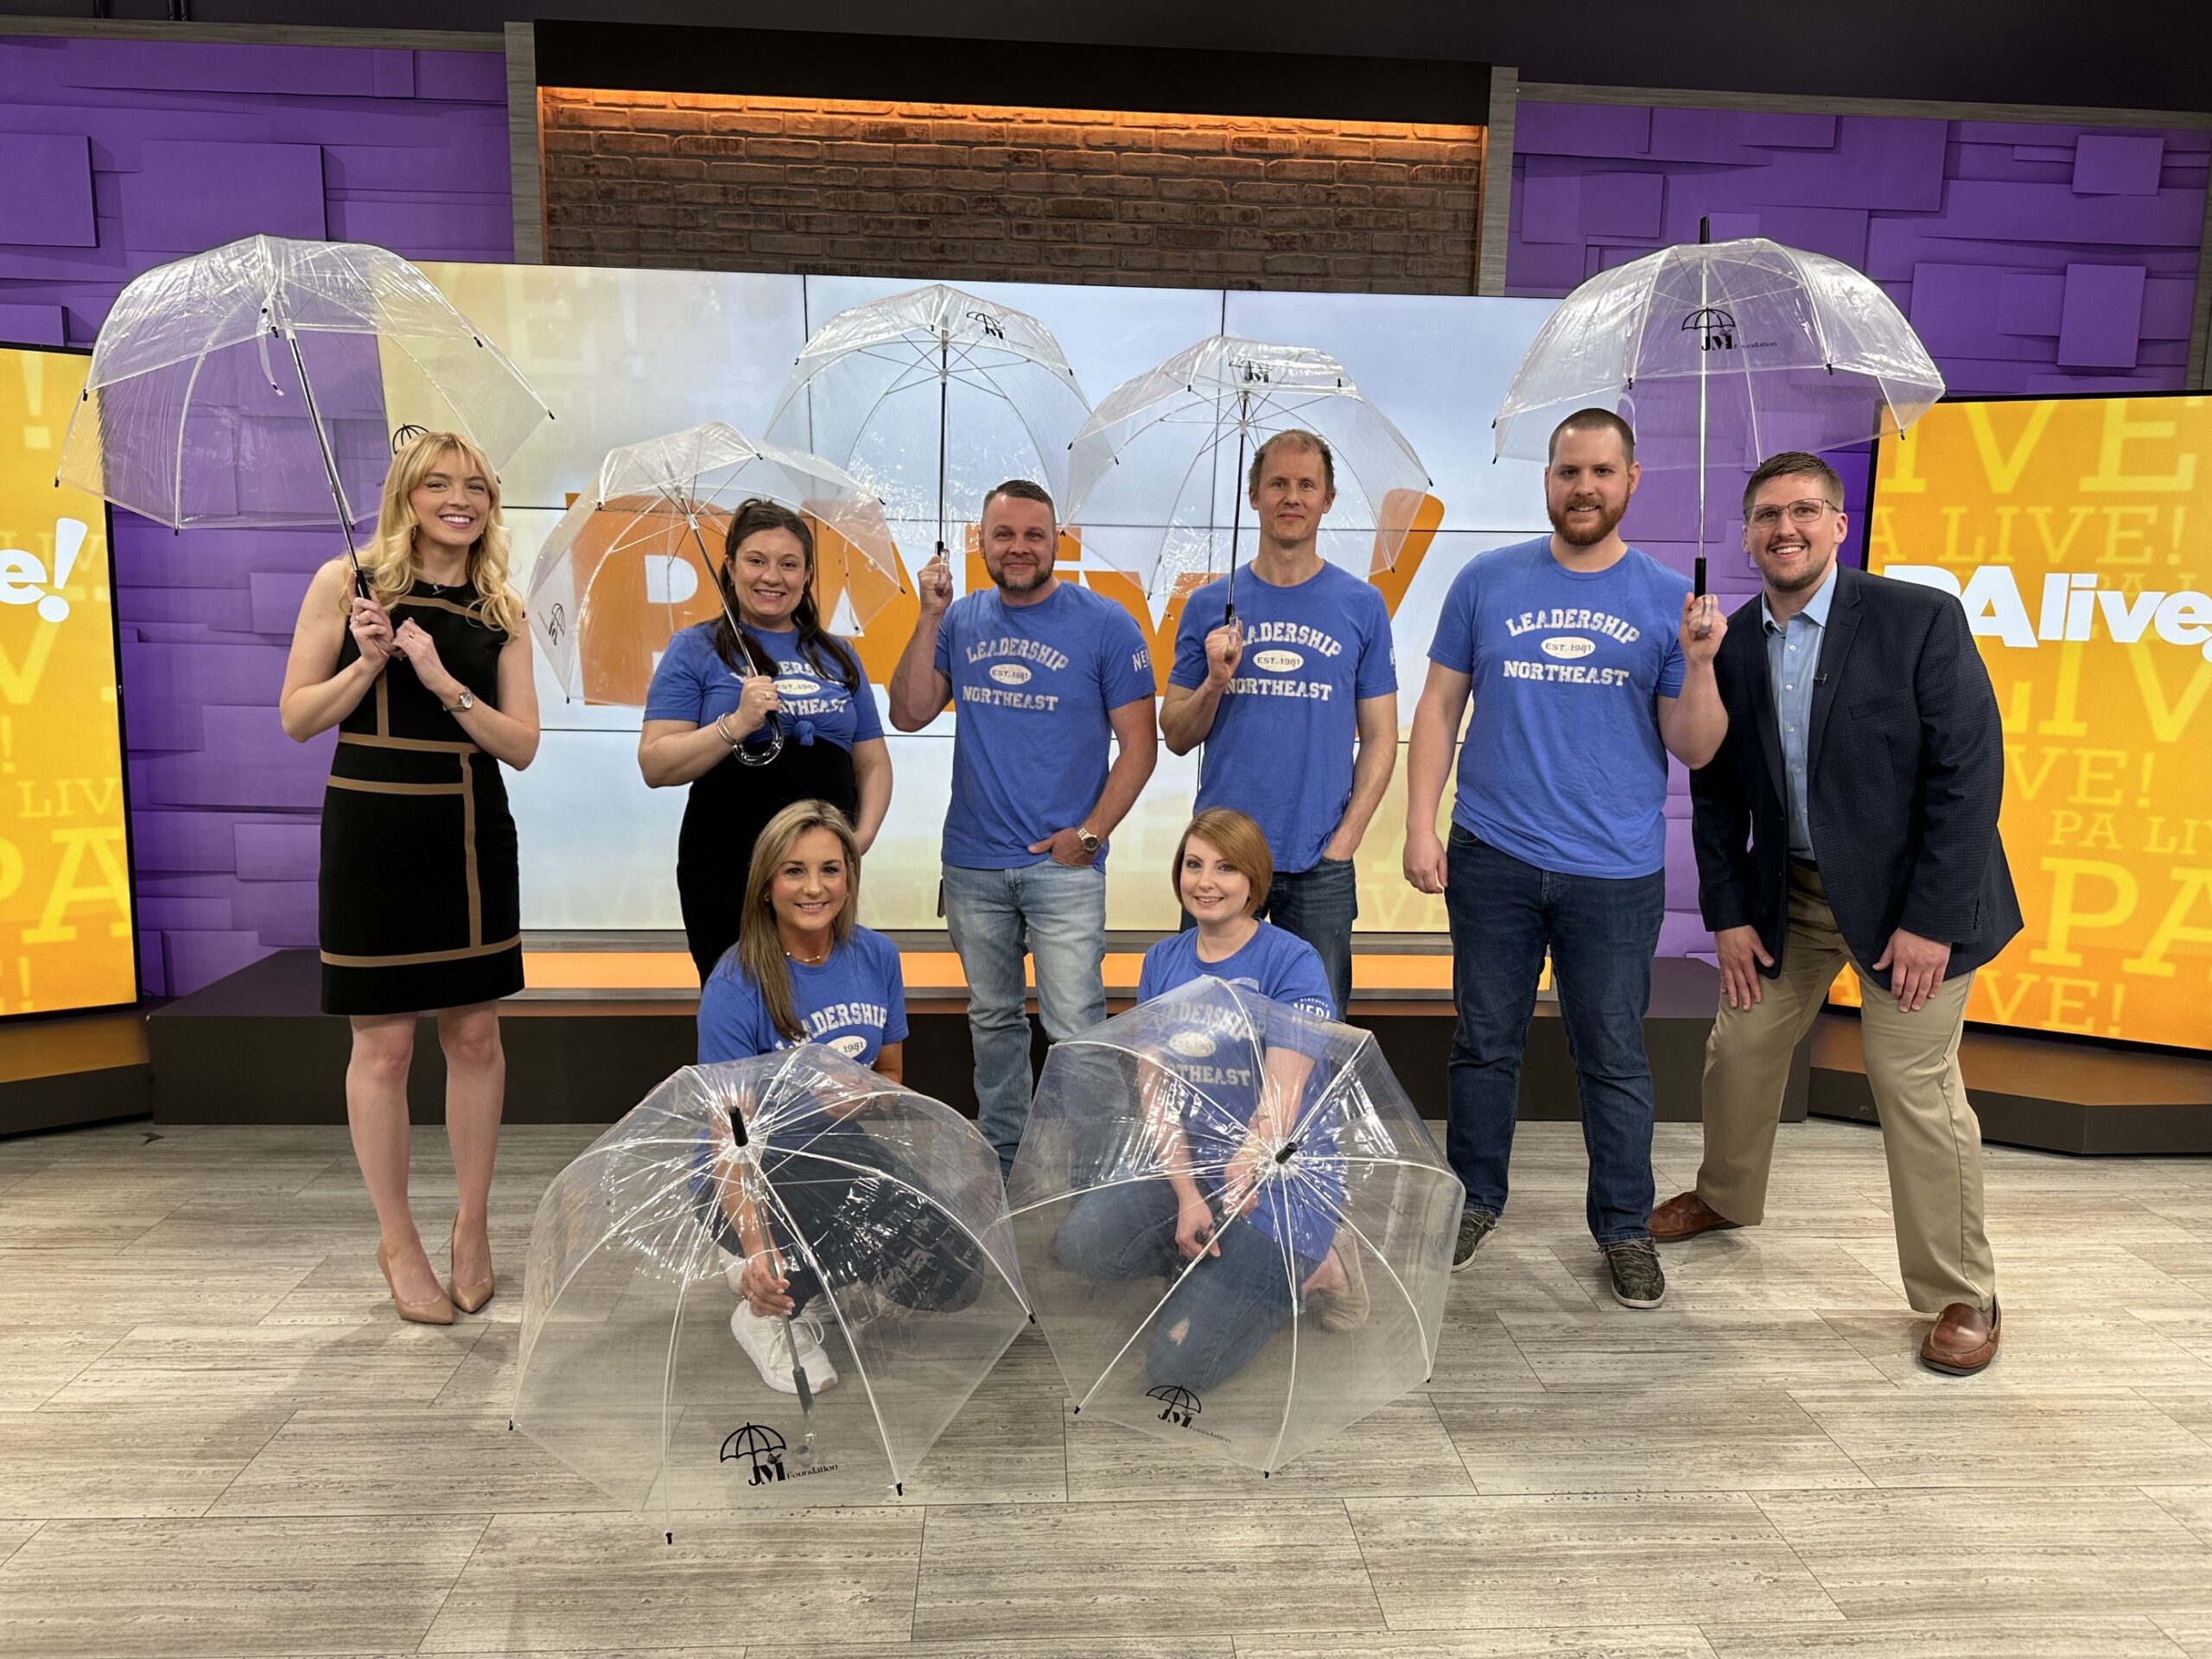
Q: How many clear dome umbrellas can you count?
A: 7